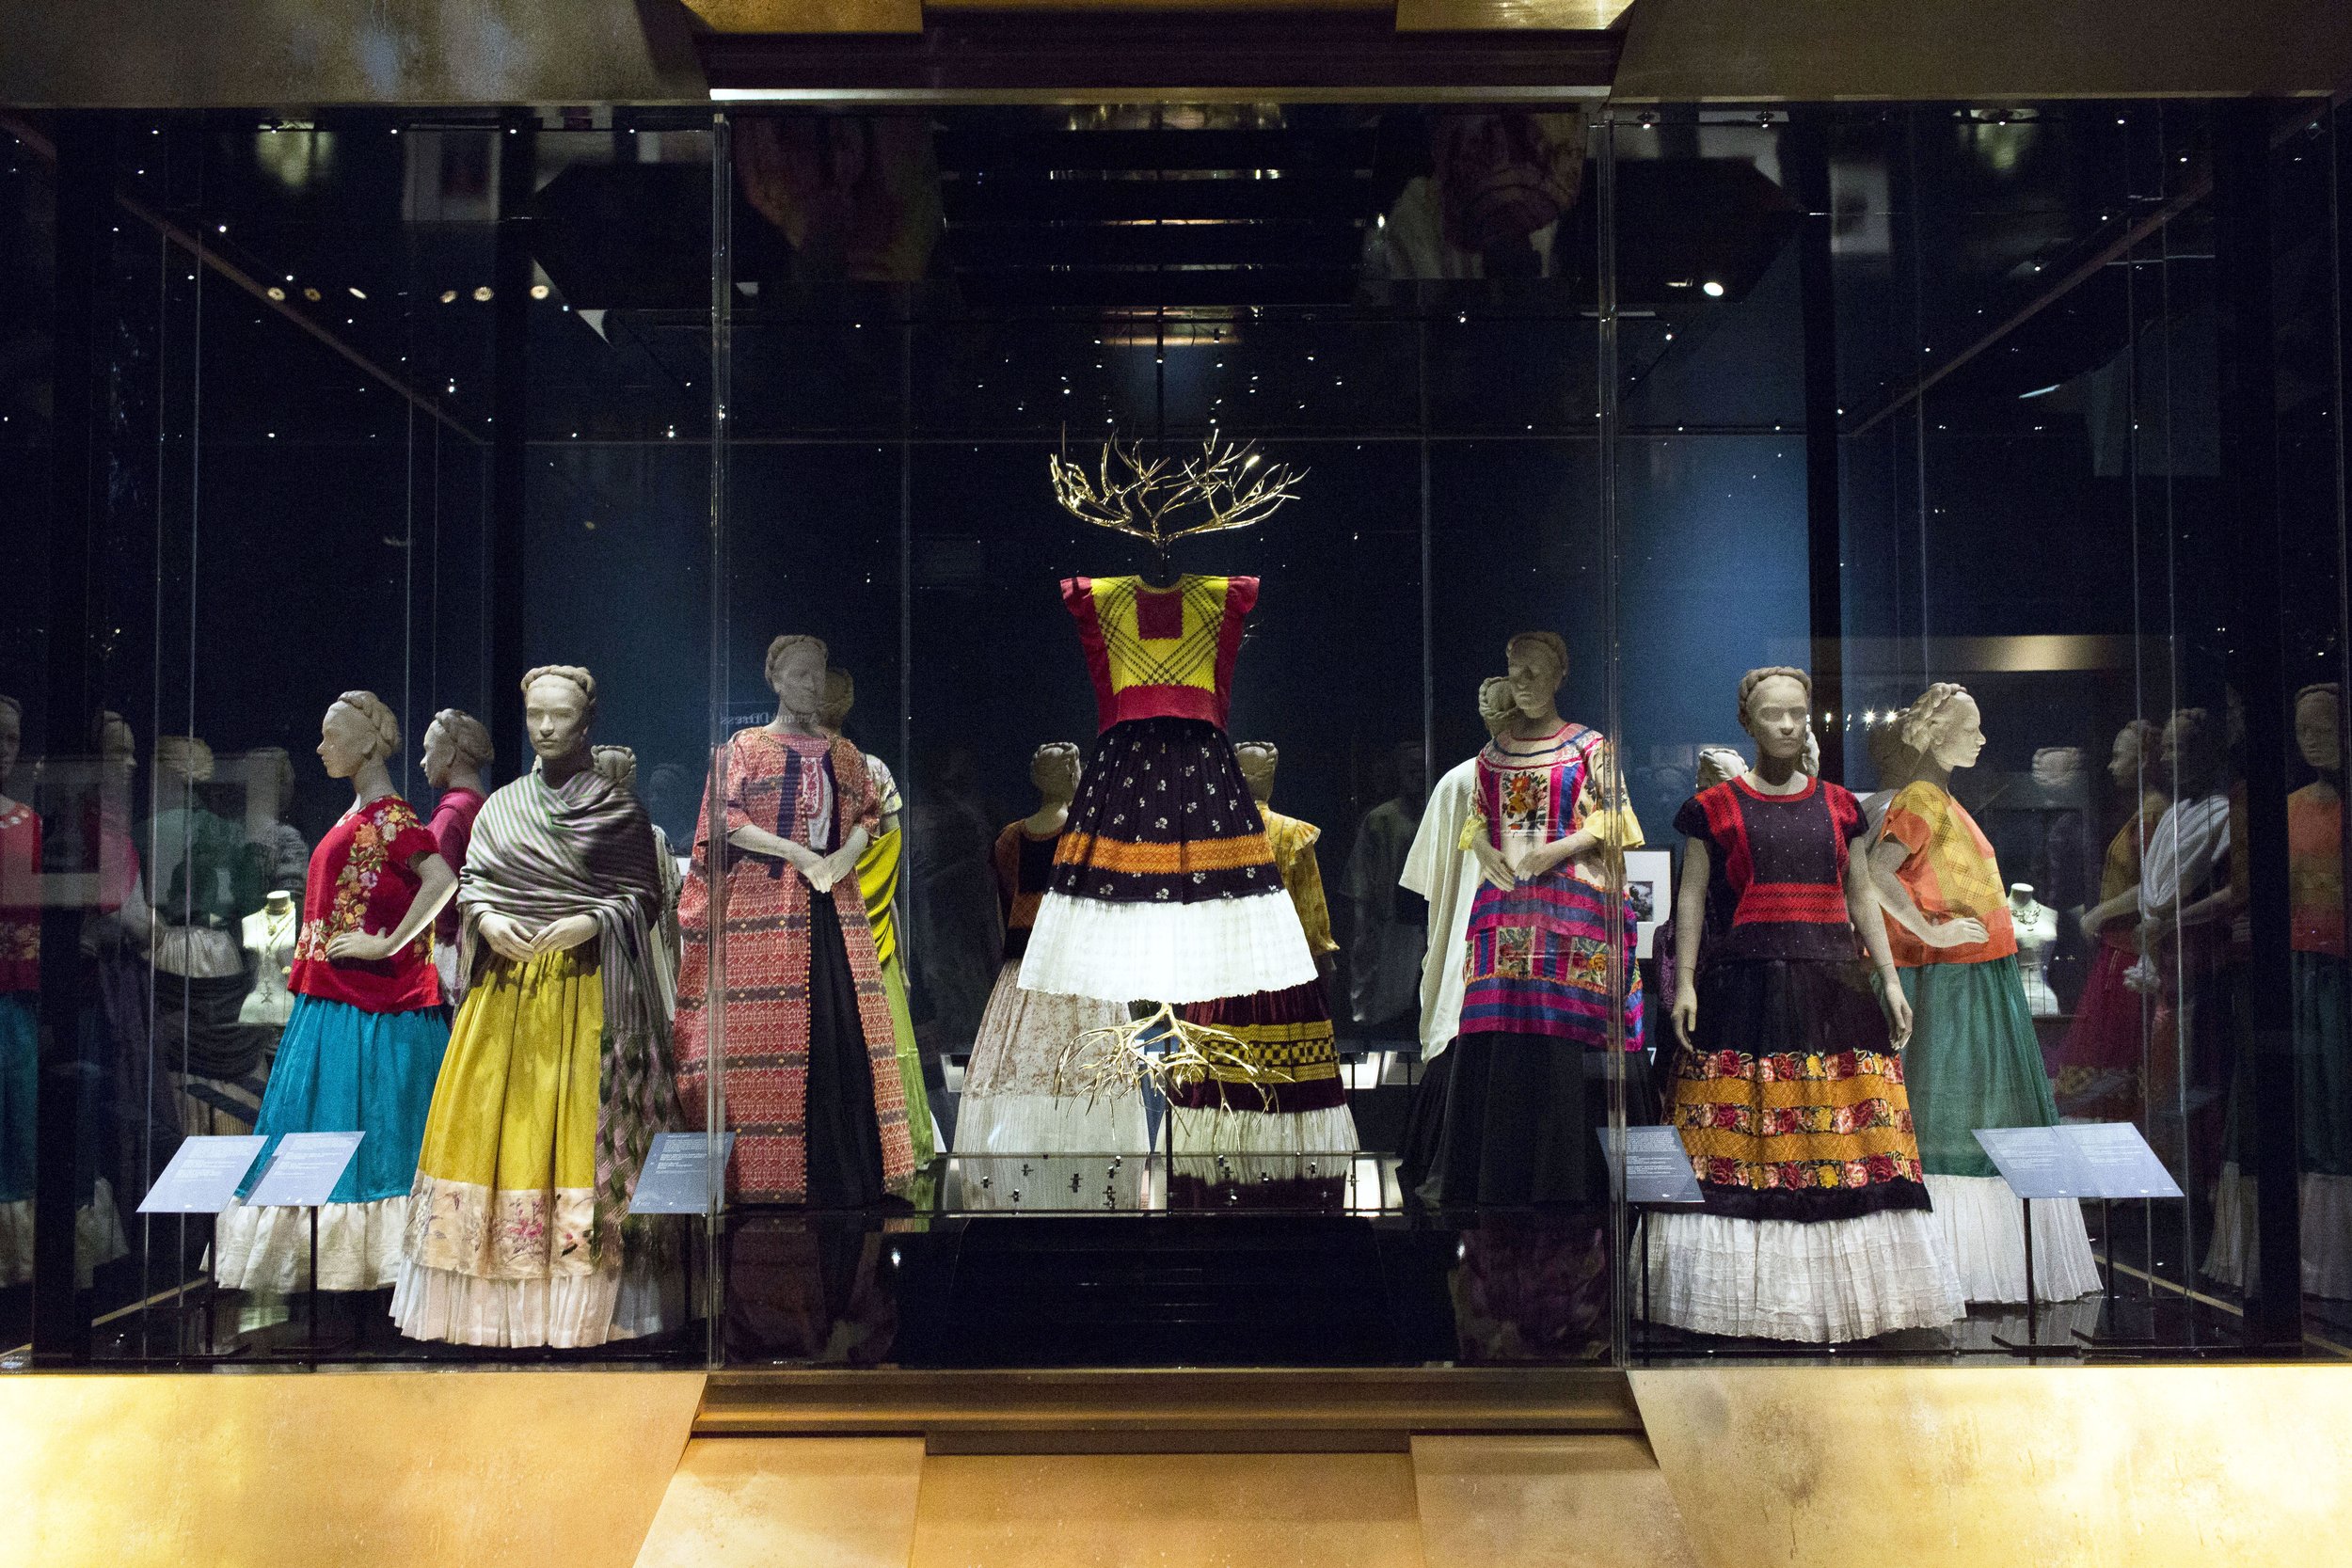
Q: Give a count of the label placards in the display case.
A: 6